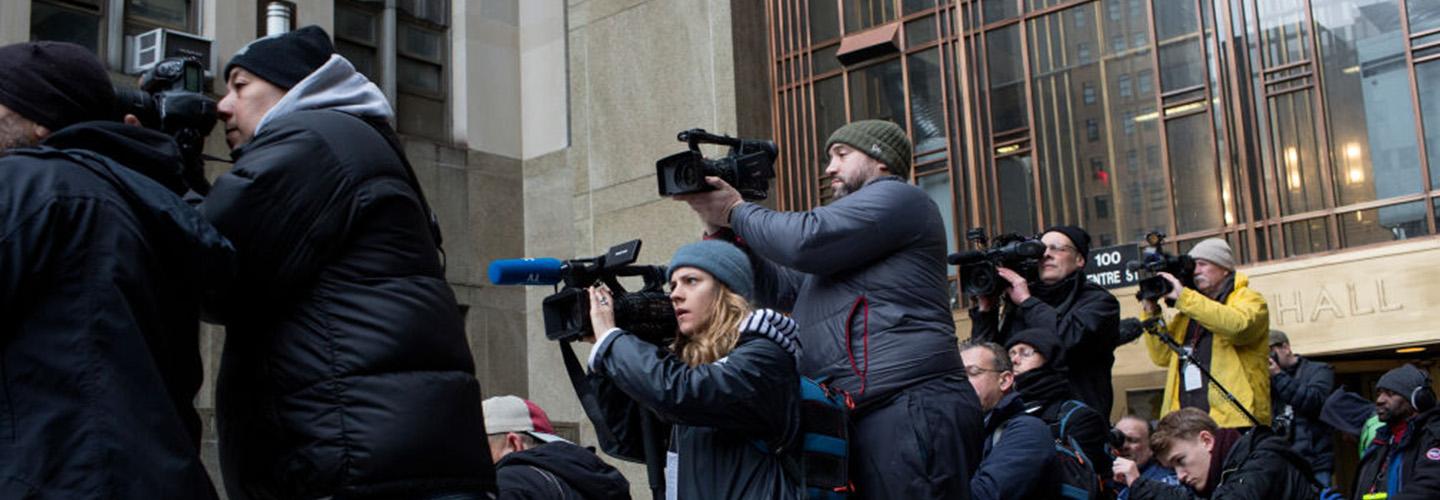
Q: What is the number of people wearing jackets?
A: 13